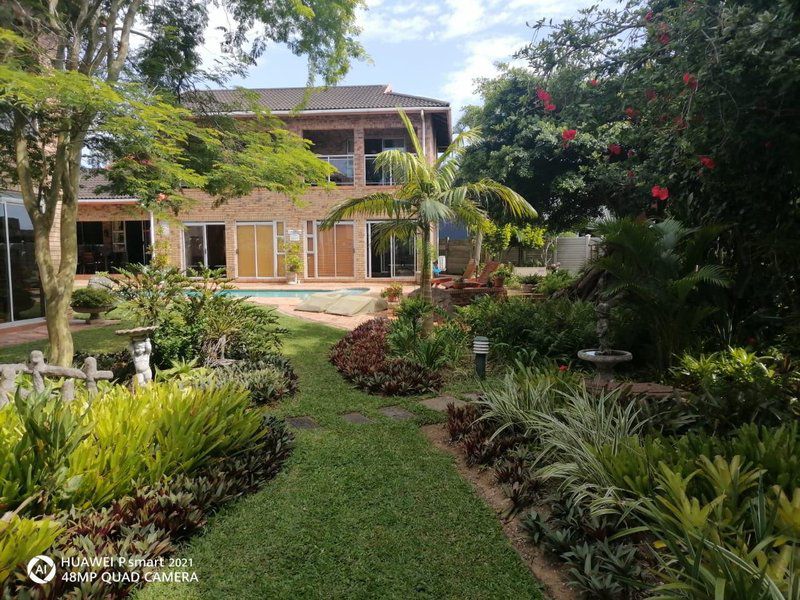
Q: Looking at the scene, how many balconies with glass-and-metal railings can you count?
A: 2